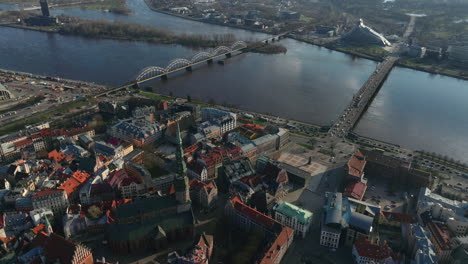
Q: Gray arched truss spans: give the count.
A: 5